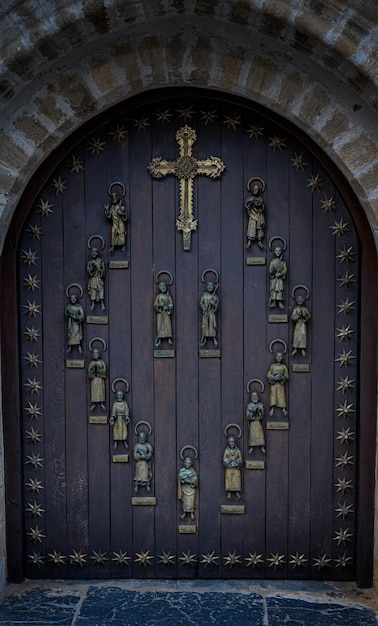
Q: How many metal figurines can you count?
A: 15